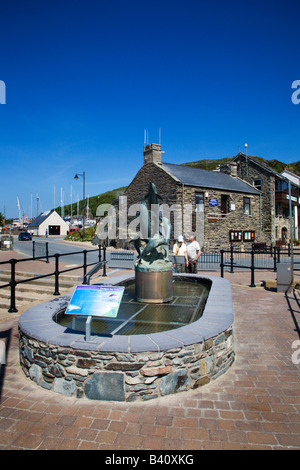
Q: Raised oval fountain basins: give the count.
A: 1